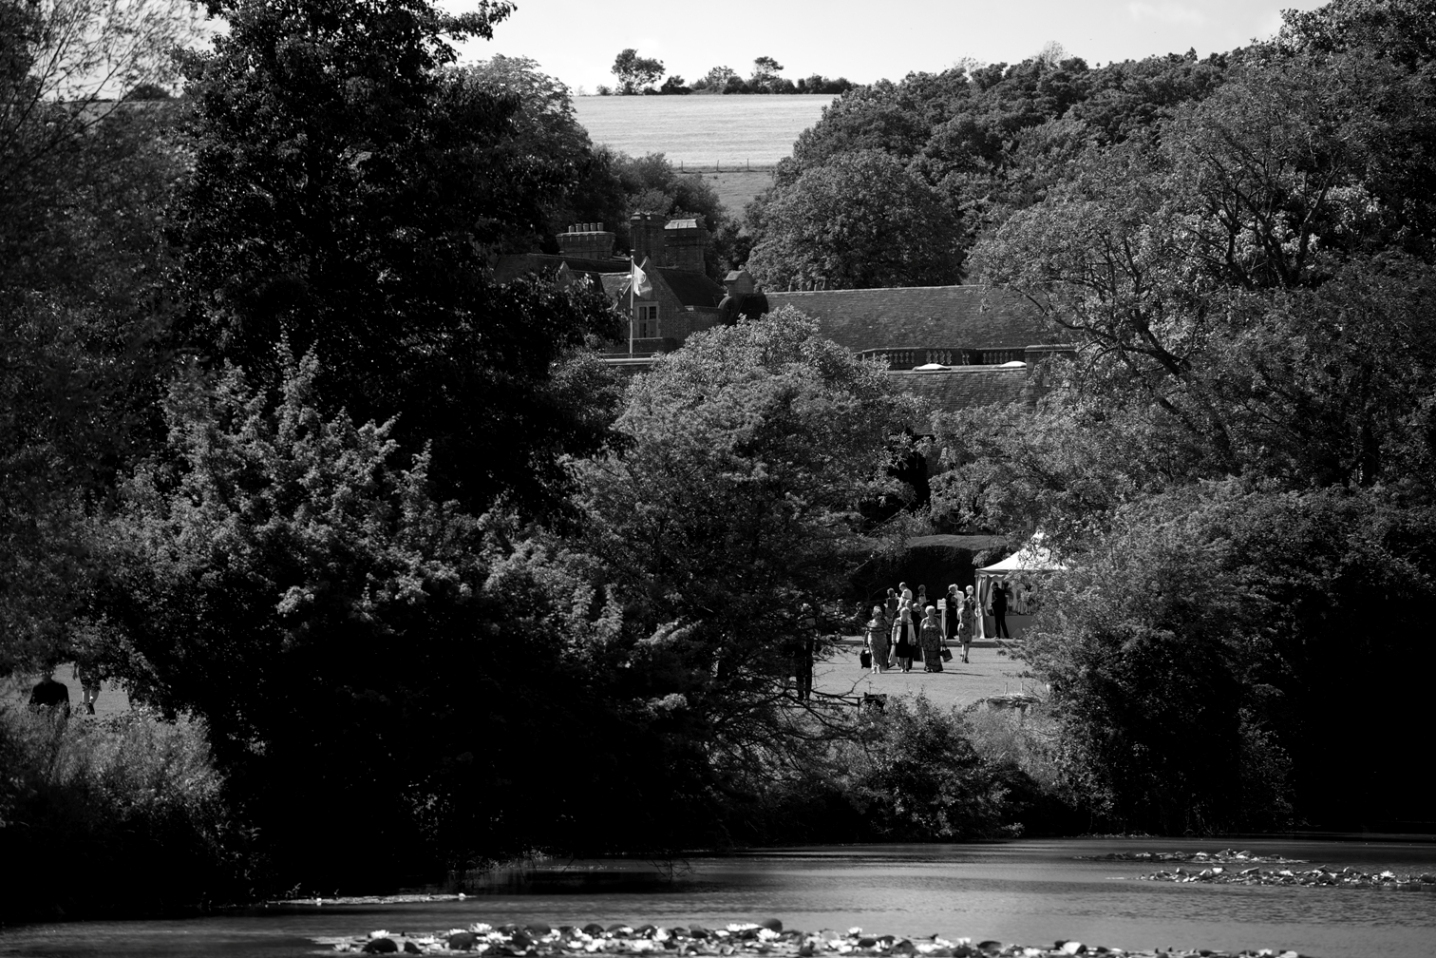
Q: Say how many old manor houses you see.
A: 1